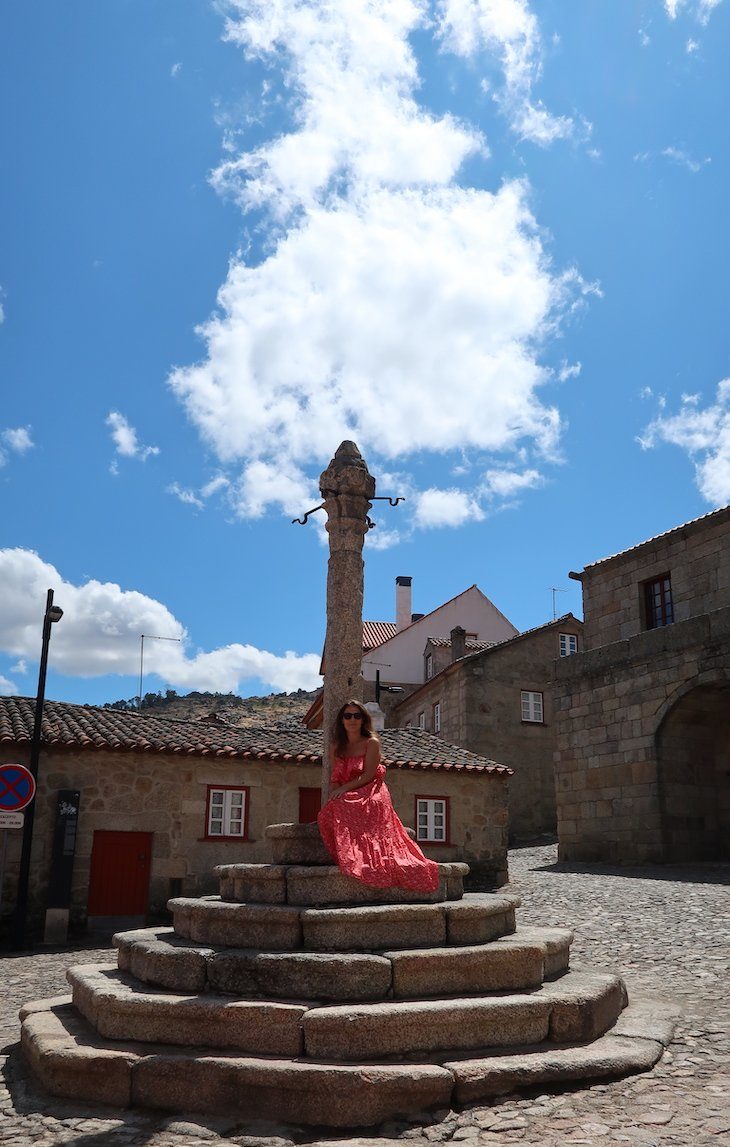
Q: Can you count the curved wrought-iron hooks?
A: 3